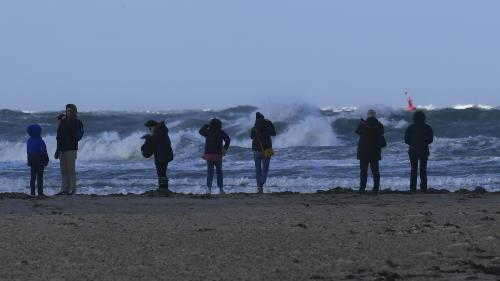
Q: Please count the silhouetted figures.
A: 7